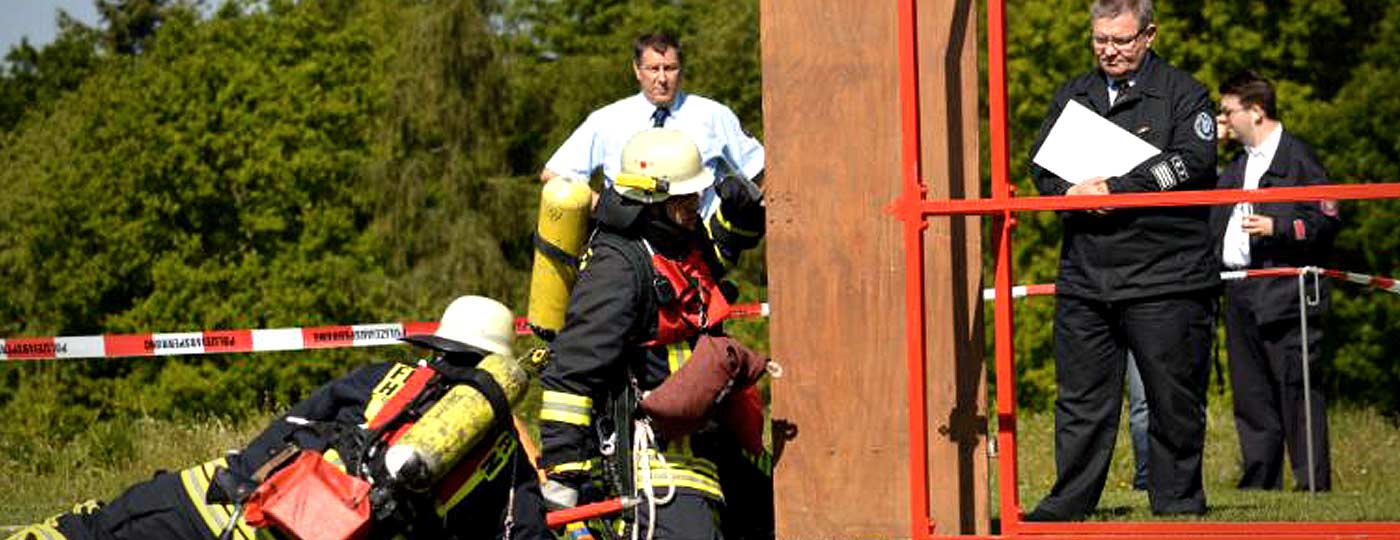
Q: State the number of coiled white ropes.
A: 1